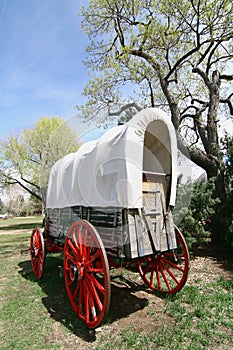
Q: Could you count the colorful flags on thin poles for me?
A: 0